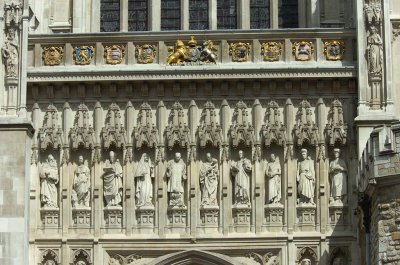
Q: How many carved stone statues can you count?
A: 12